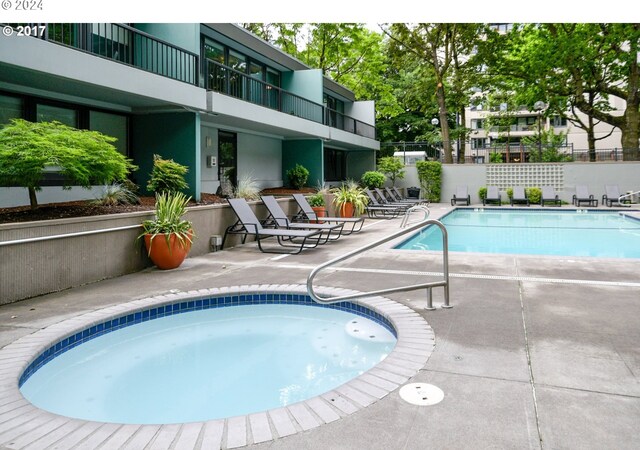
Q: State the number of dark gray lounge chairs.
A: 13